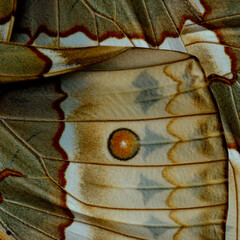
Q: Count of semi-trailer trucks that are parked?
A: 0